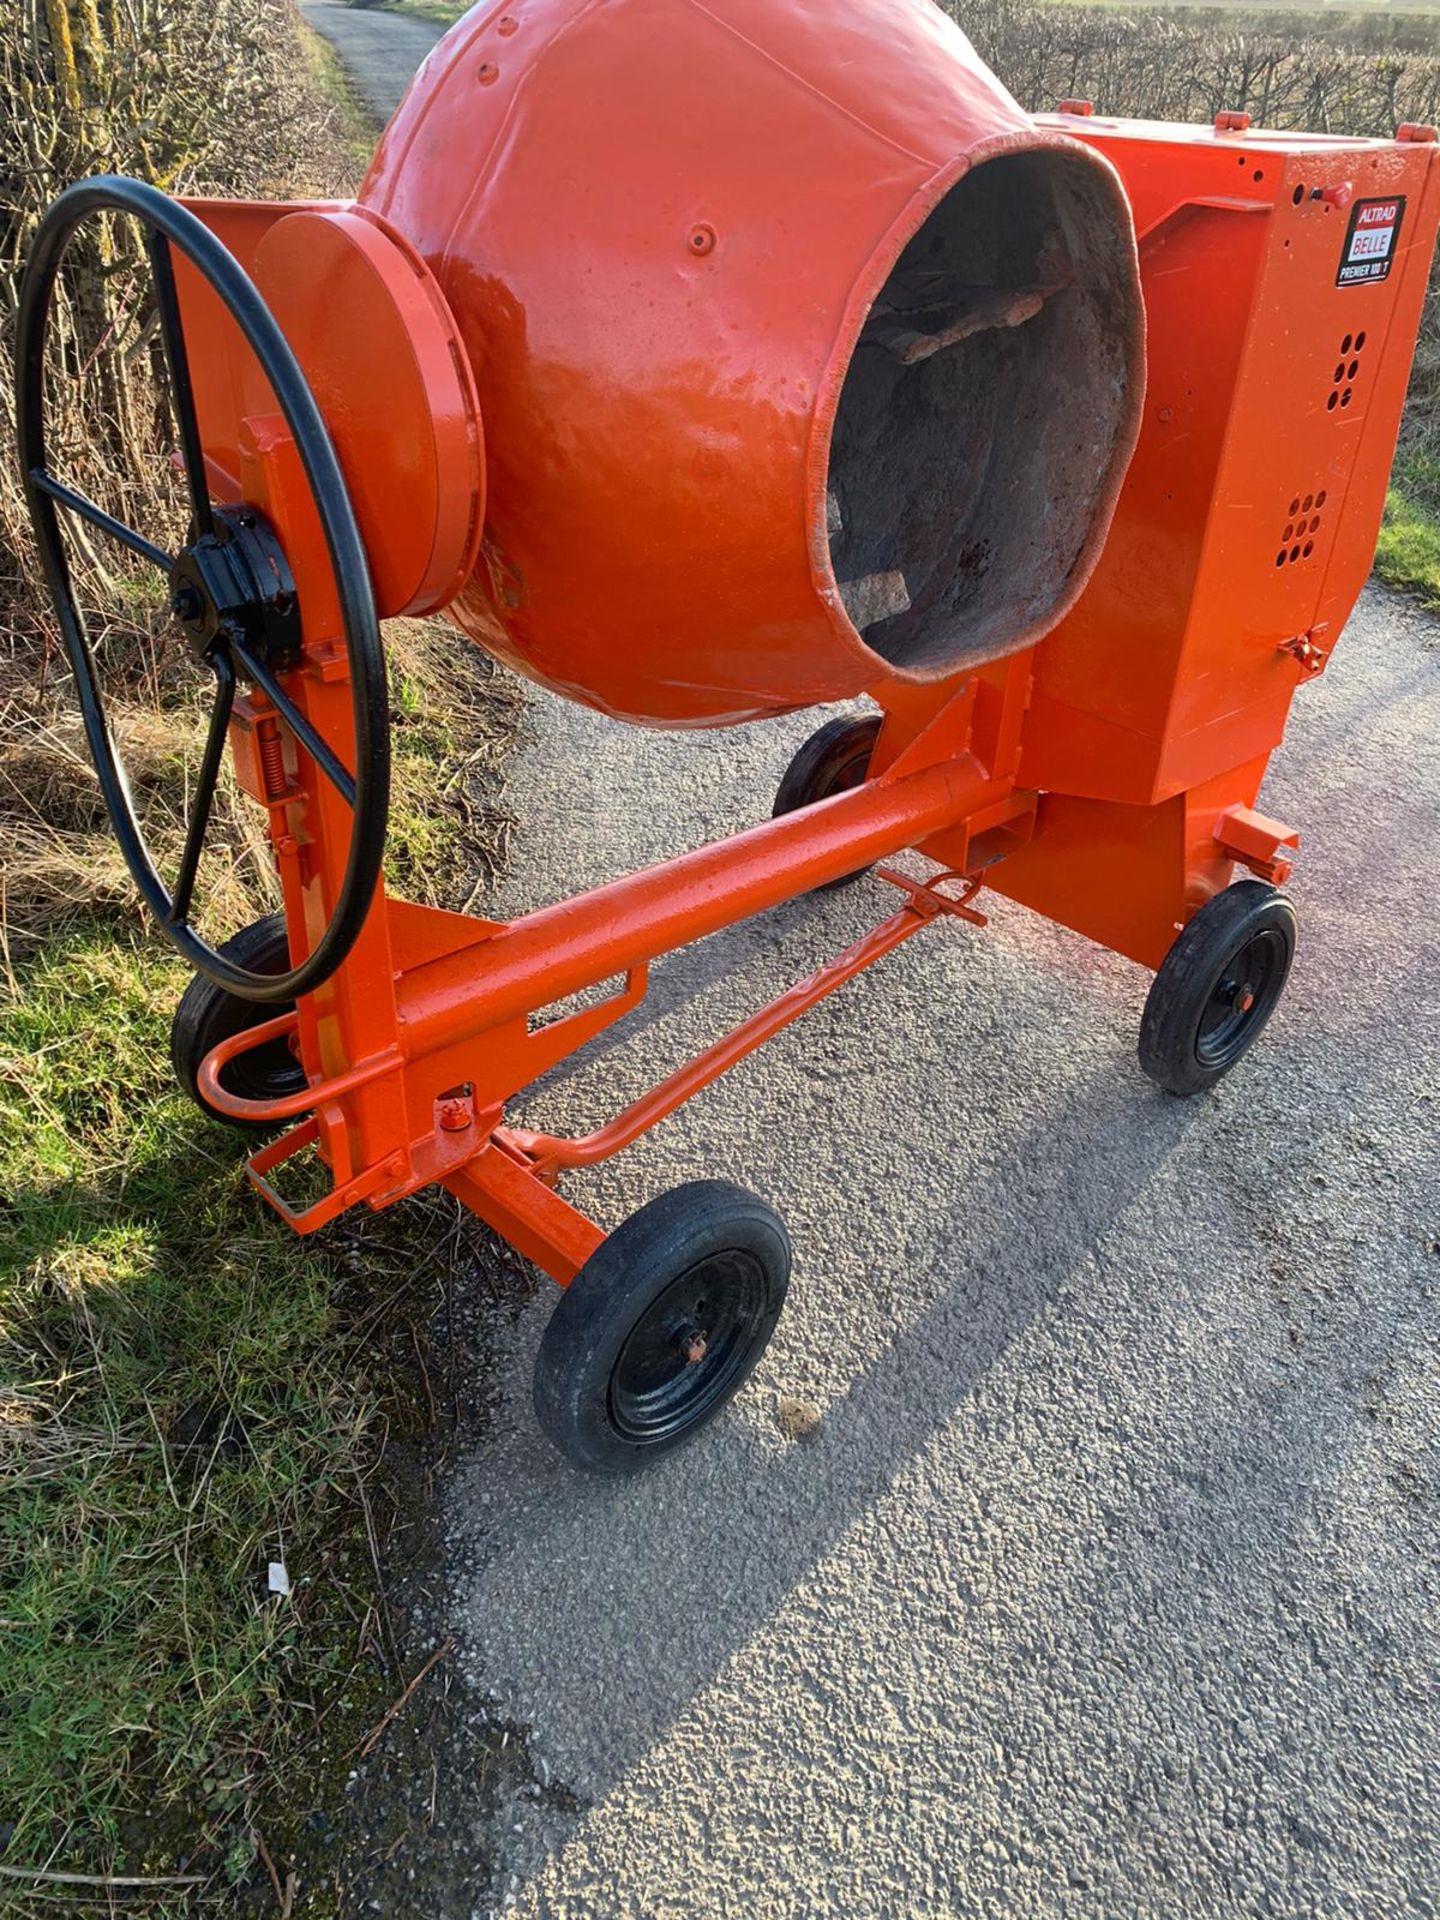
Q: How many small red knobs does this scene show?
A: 1